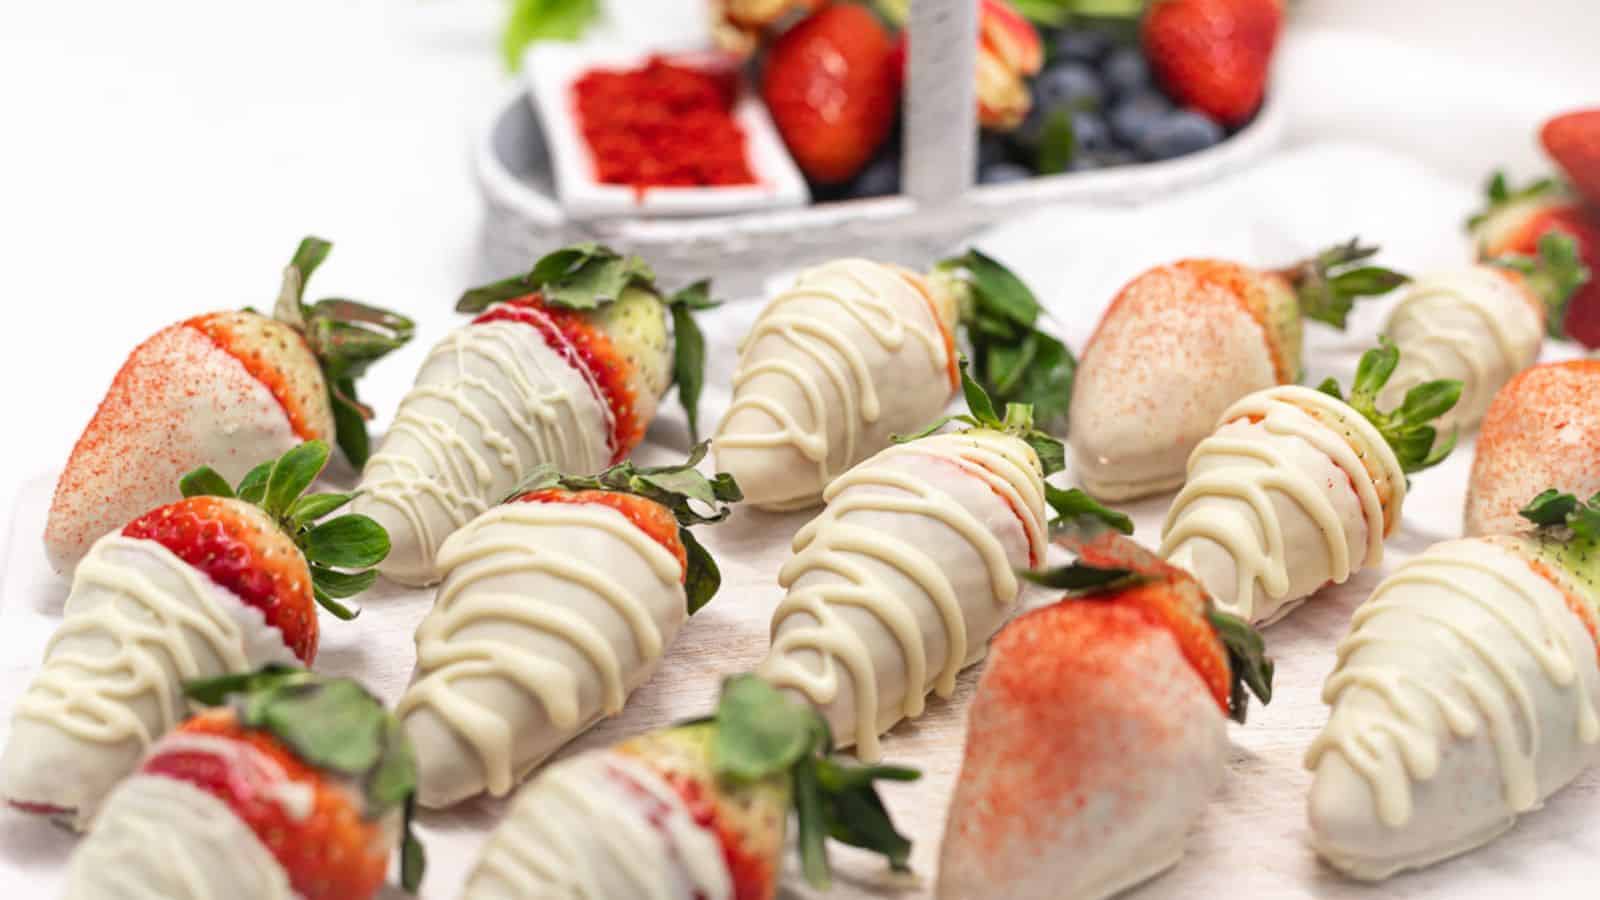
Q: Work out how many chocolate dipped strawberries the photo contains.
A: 14